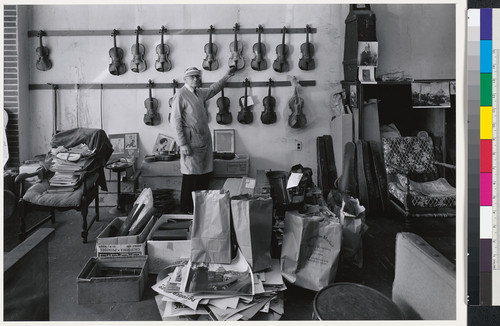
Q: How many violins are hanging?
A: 15